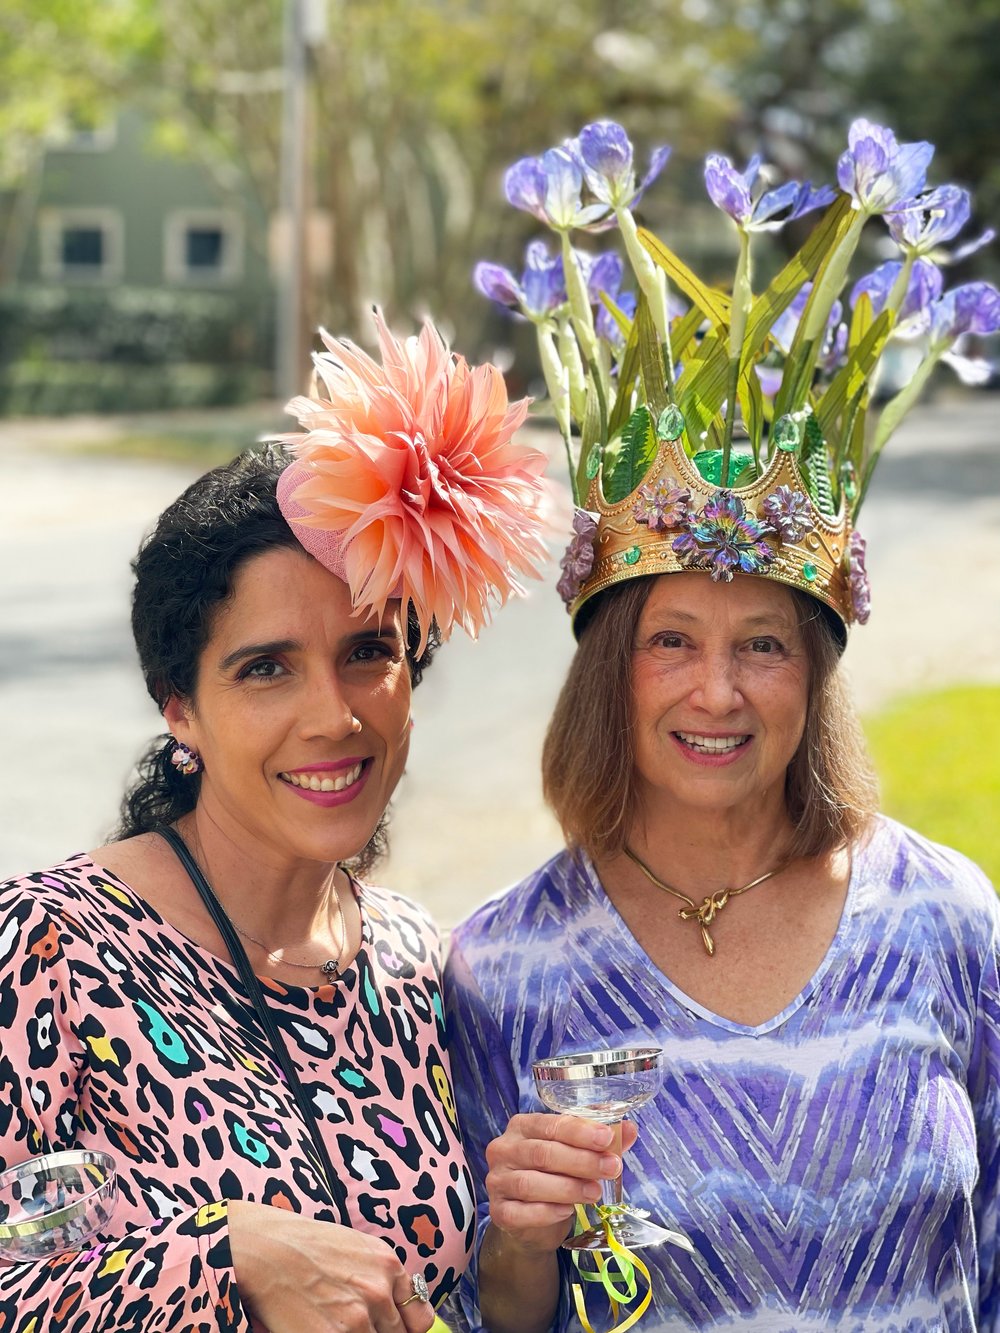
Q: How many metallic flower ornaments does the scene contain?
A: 5